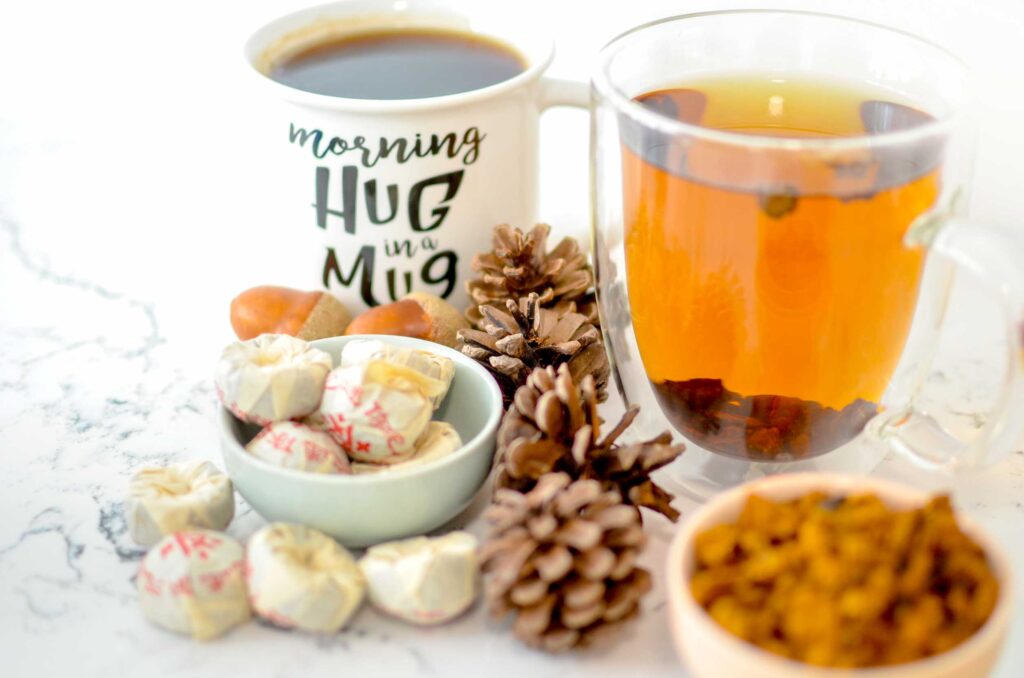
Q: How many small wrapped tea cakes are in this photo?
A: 9